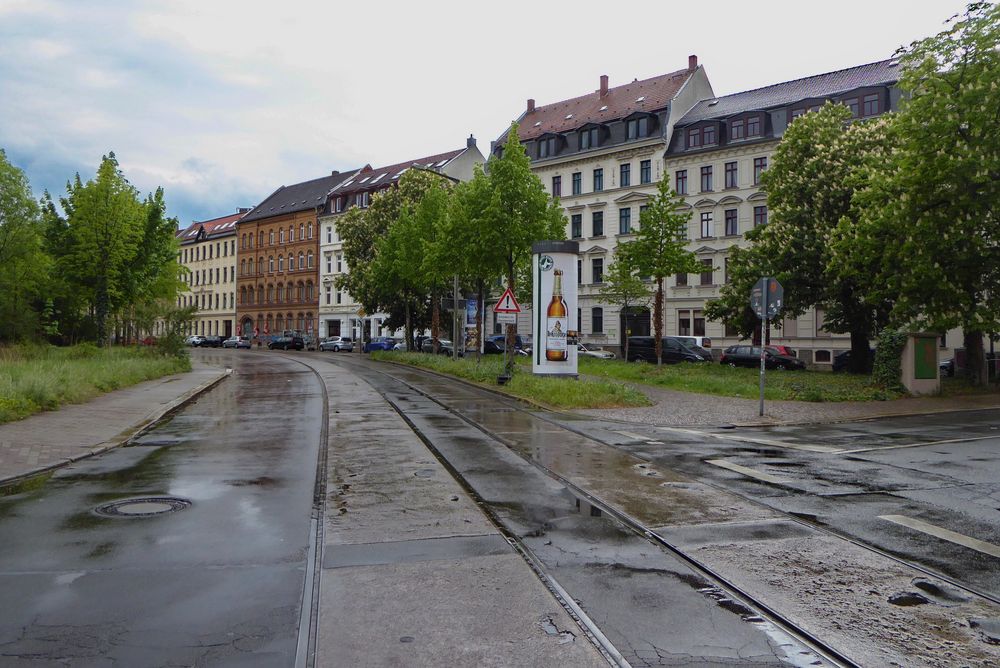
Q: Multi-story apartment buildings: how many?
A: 5